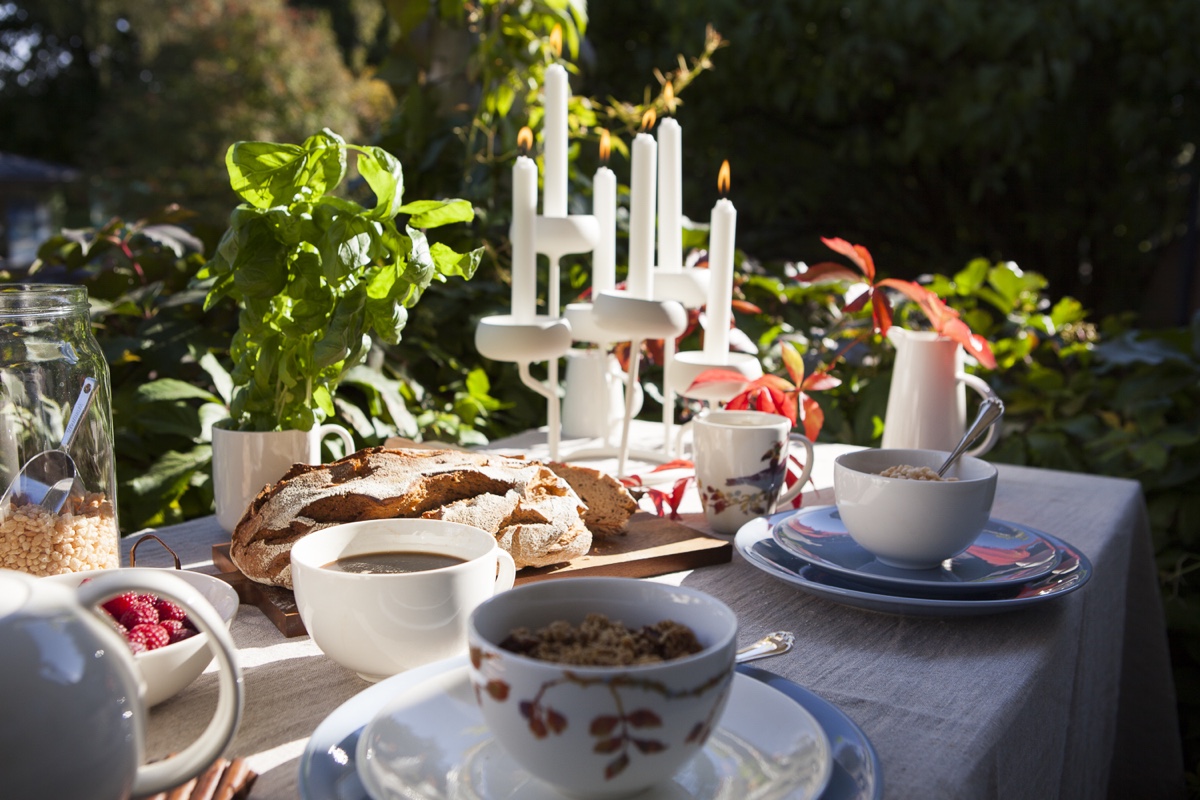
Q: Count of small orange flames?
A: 6